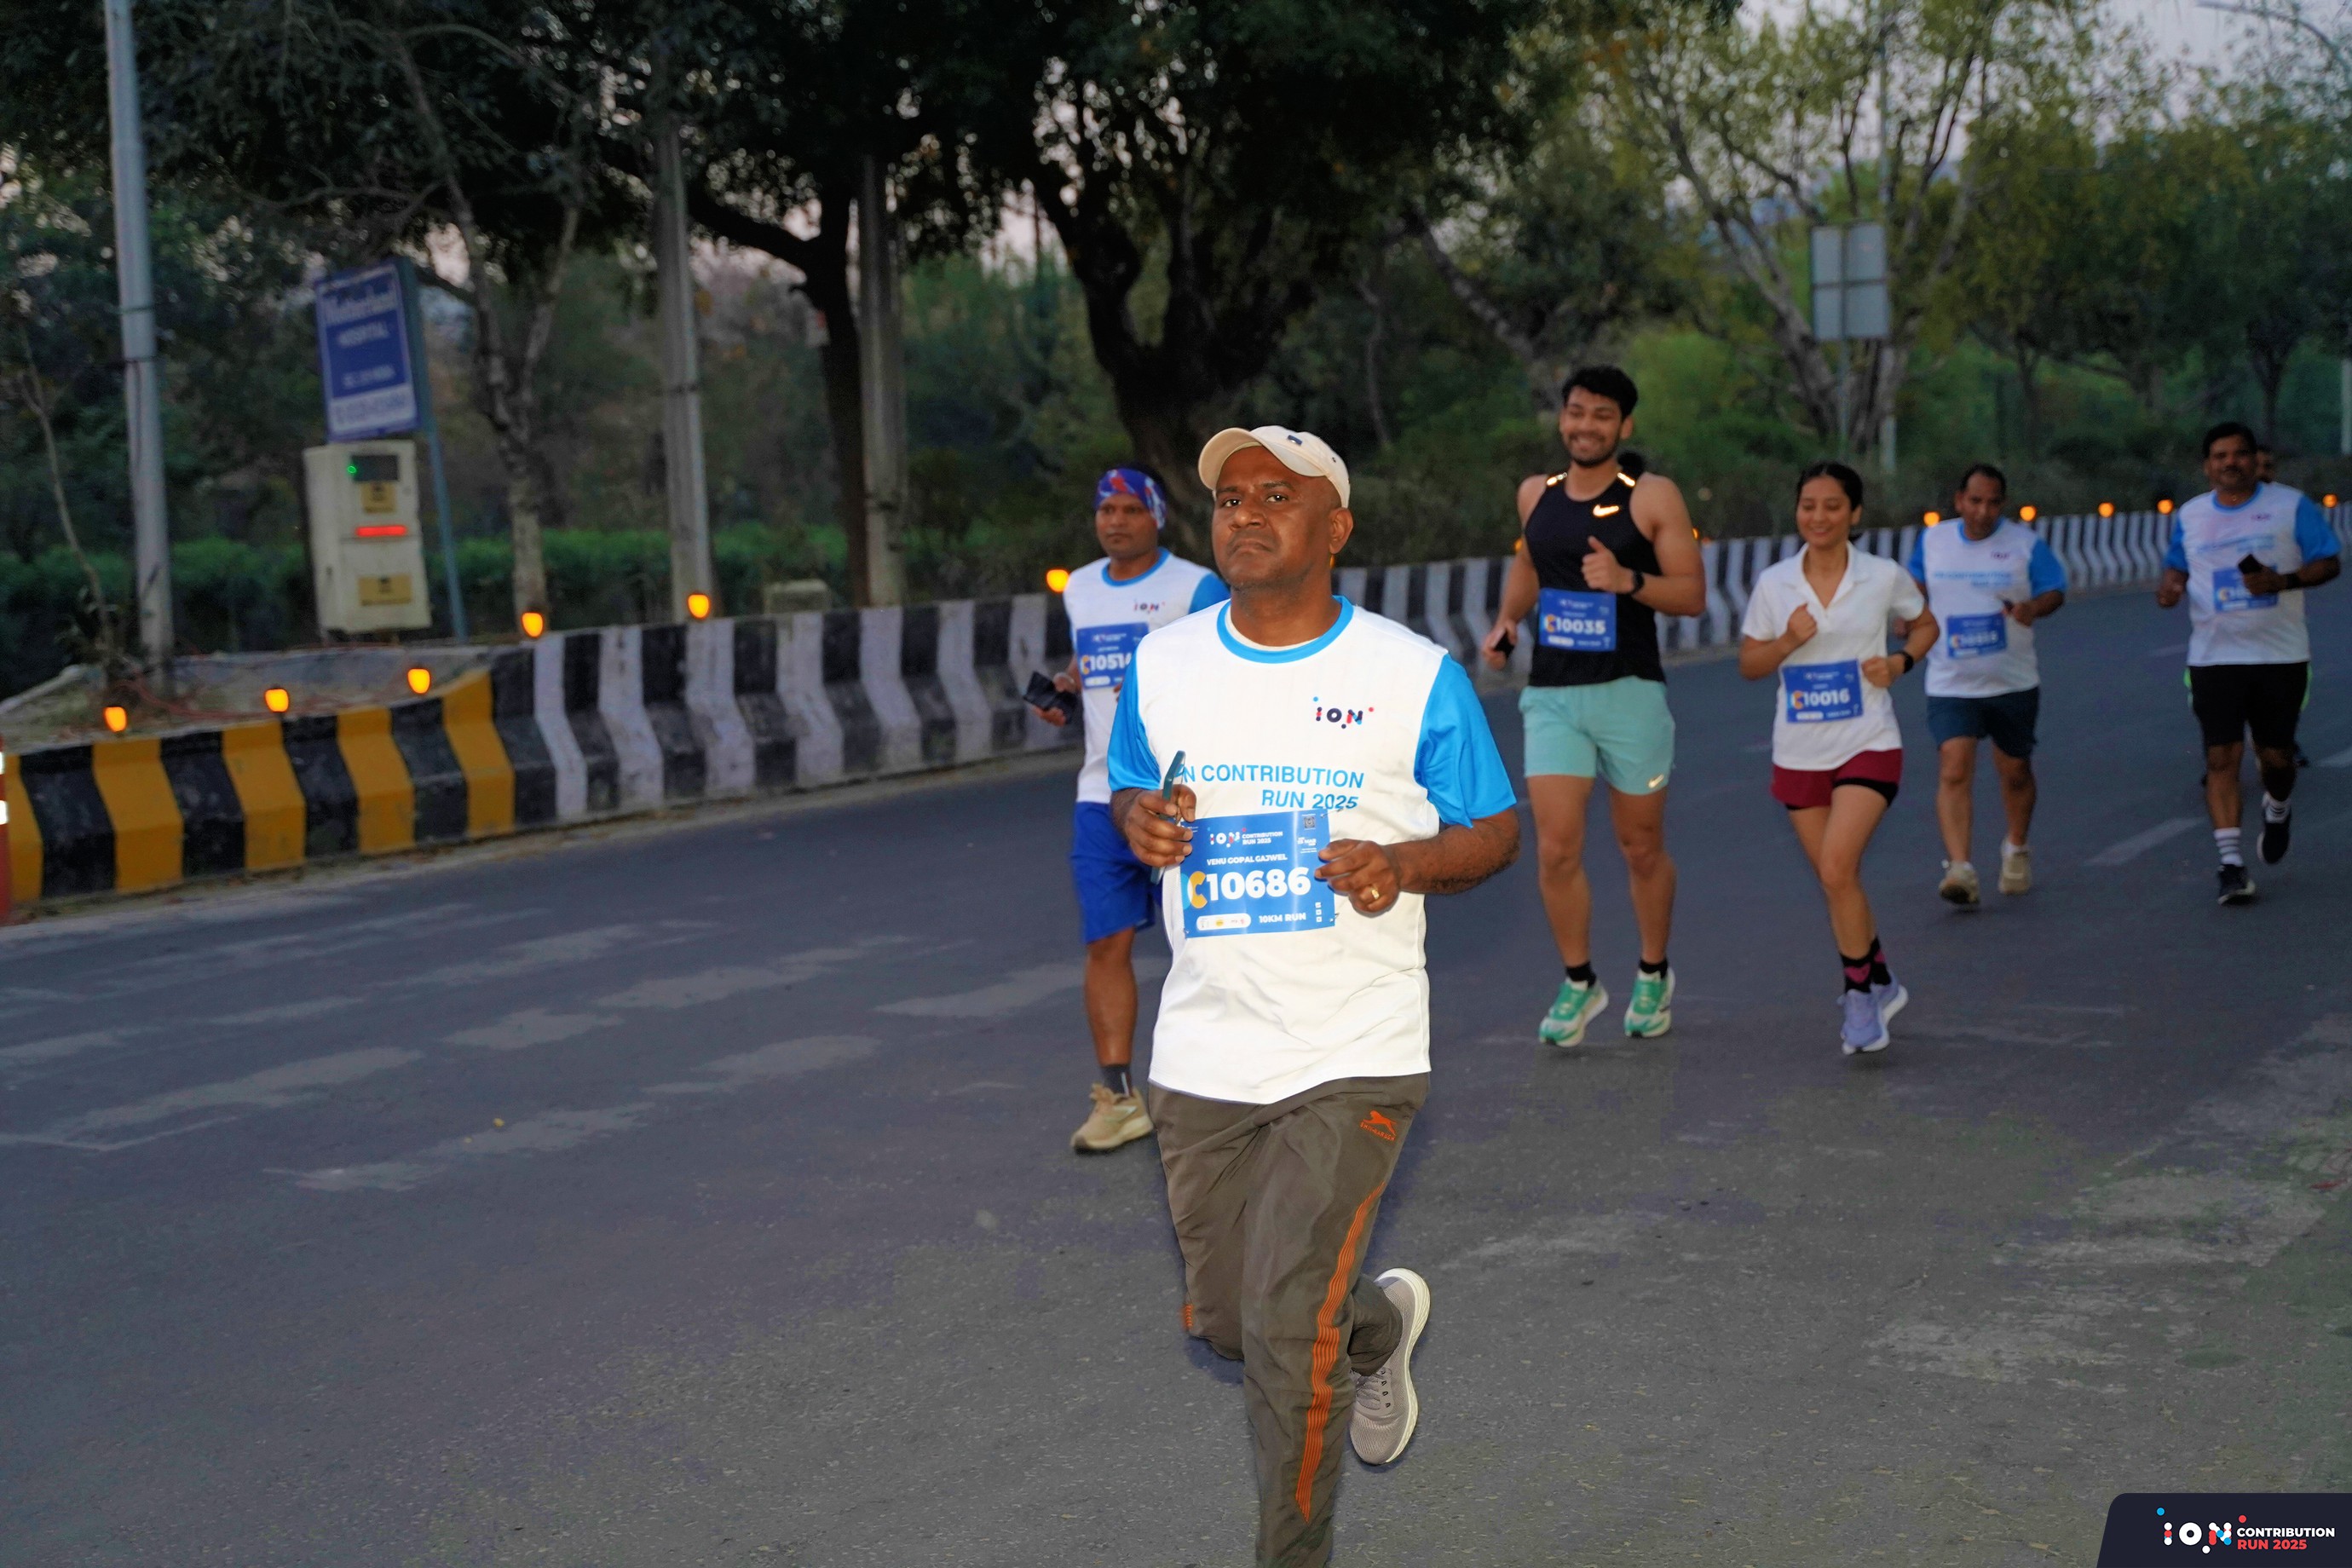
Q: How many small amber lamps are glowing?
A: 14